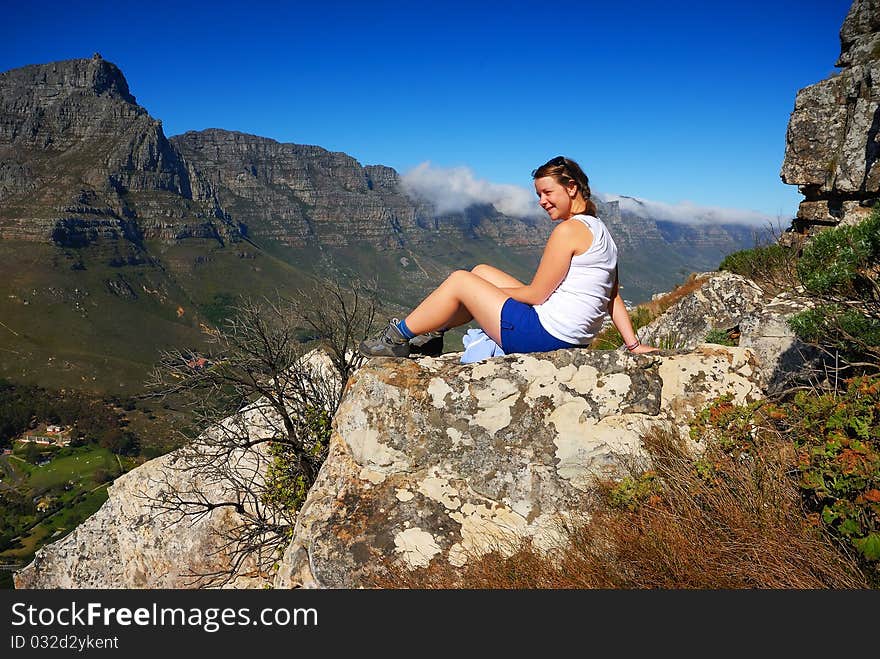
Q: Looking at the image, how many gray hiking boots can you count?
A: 2